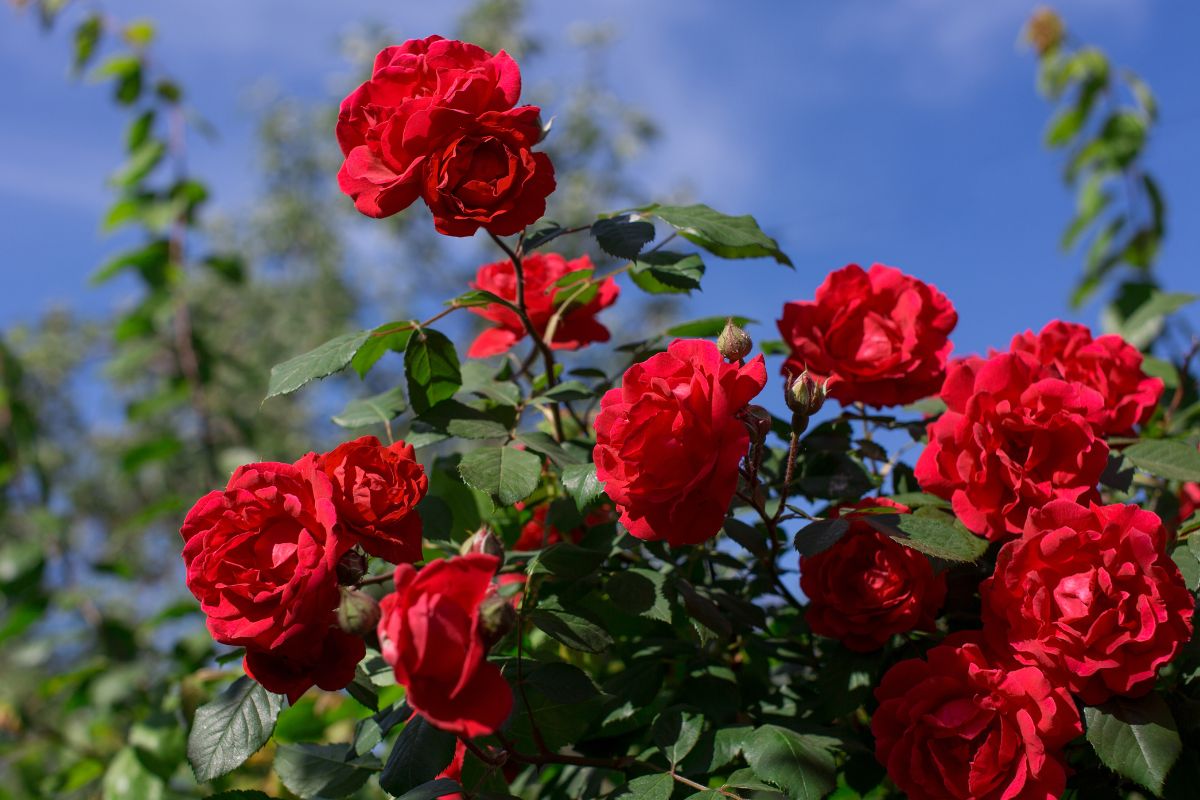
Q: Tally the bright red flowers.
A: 13